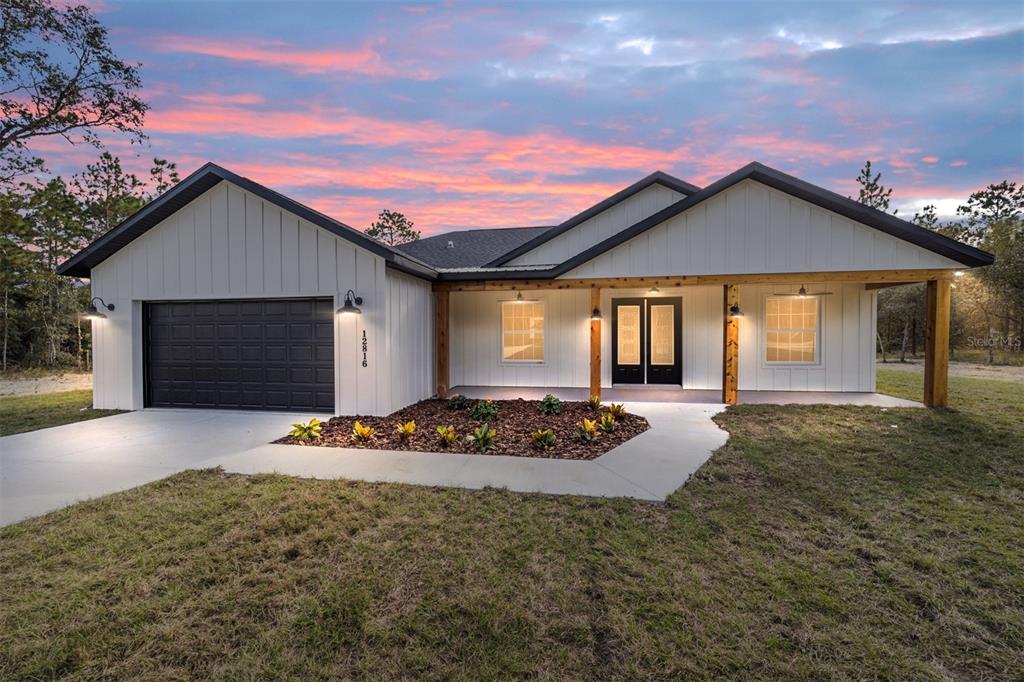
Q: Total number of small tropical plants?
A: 13